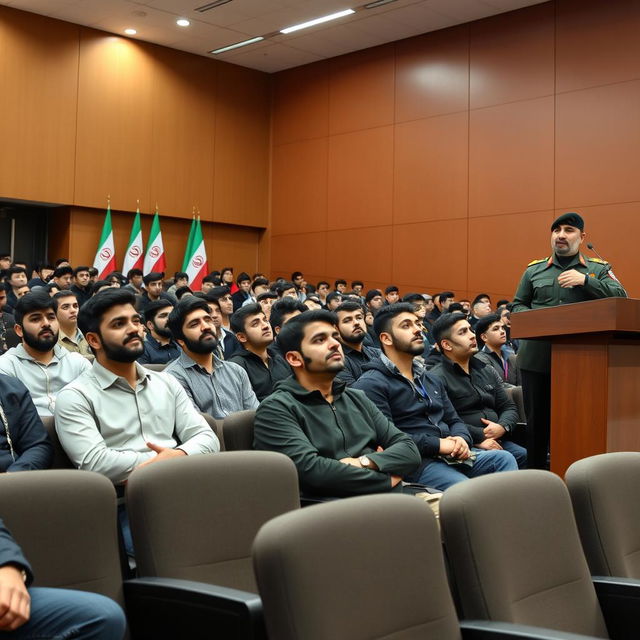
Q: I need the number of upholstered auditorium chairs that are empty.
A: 5